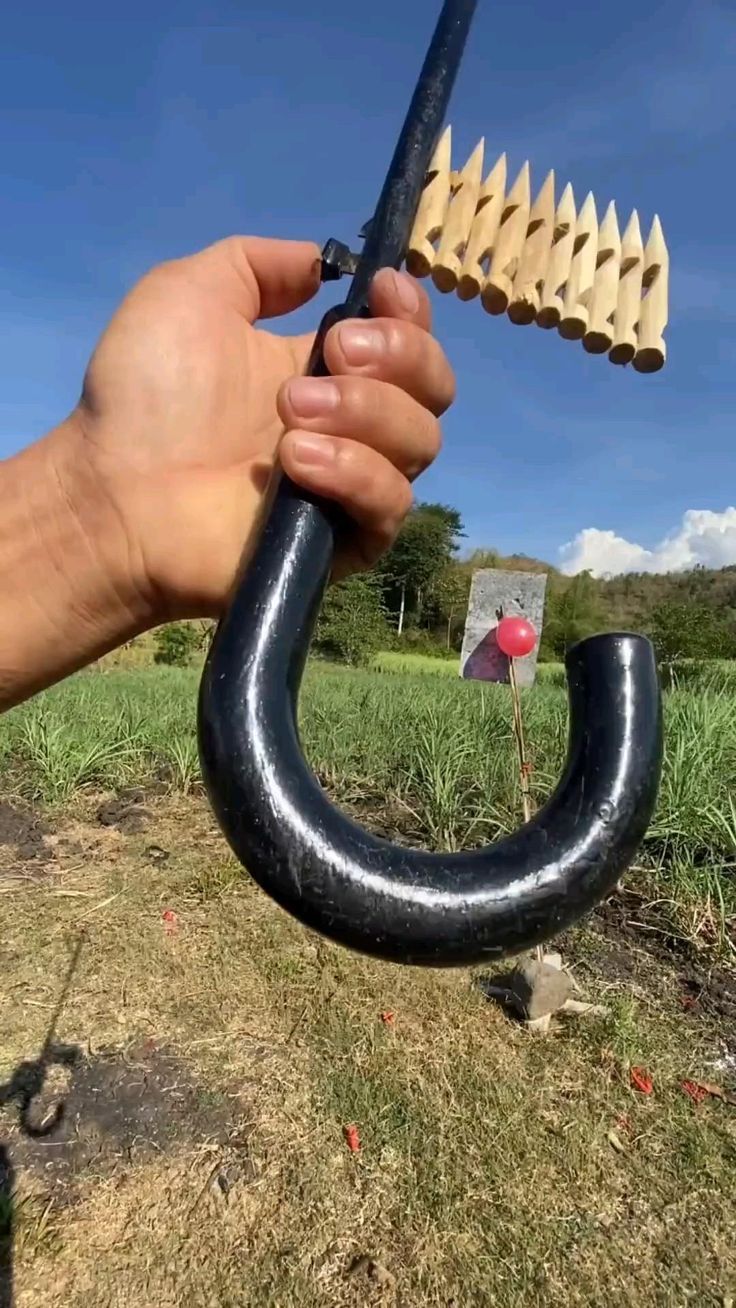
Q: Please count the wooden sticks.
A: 10